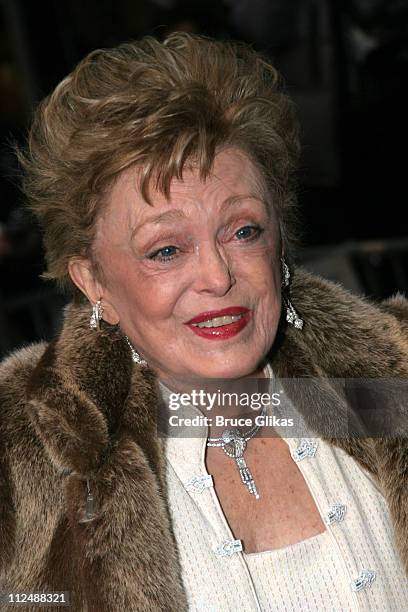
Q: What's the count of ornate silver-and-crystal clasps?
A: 5